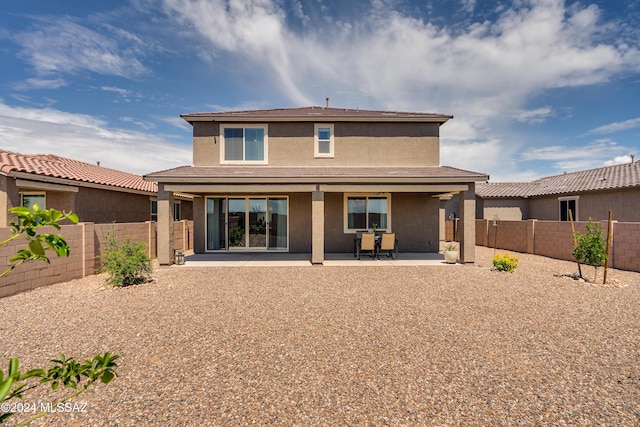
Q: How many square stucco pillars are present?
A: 3